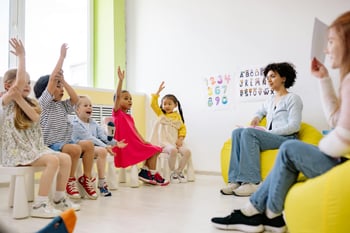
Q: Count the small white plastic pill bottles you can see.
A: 0